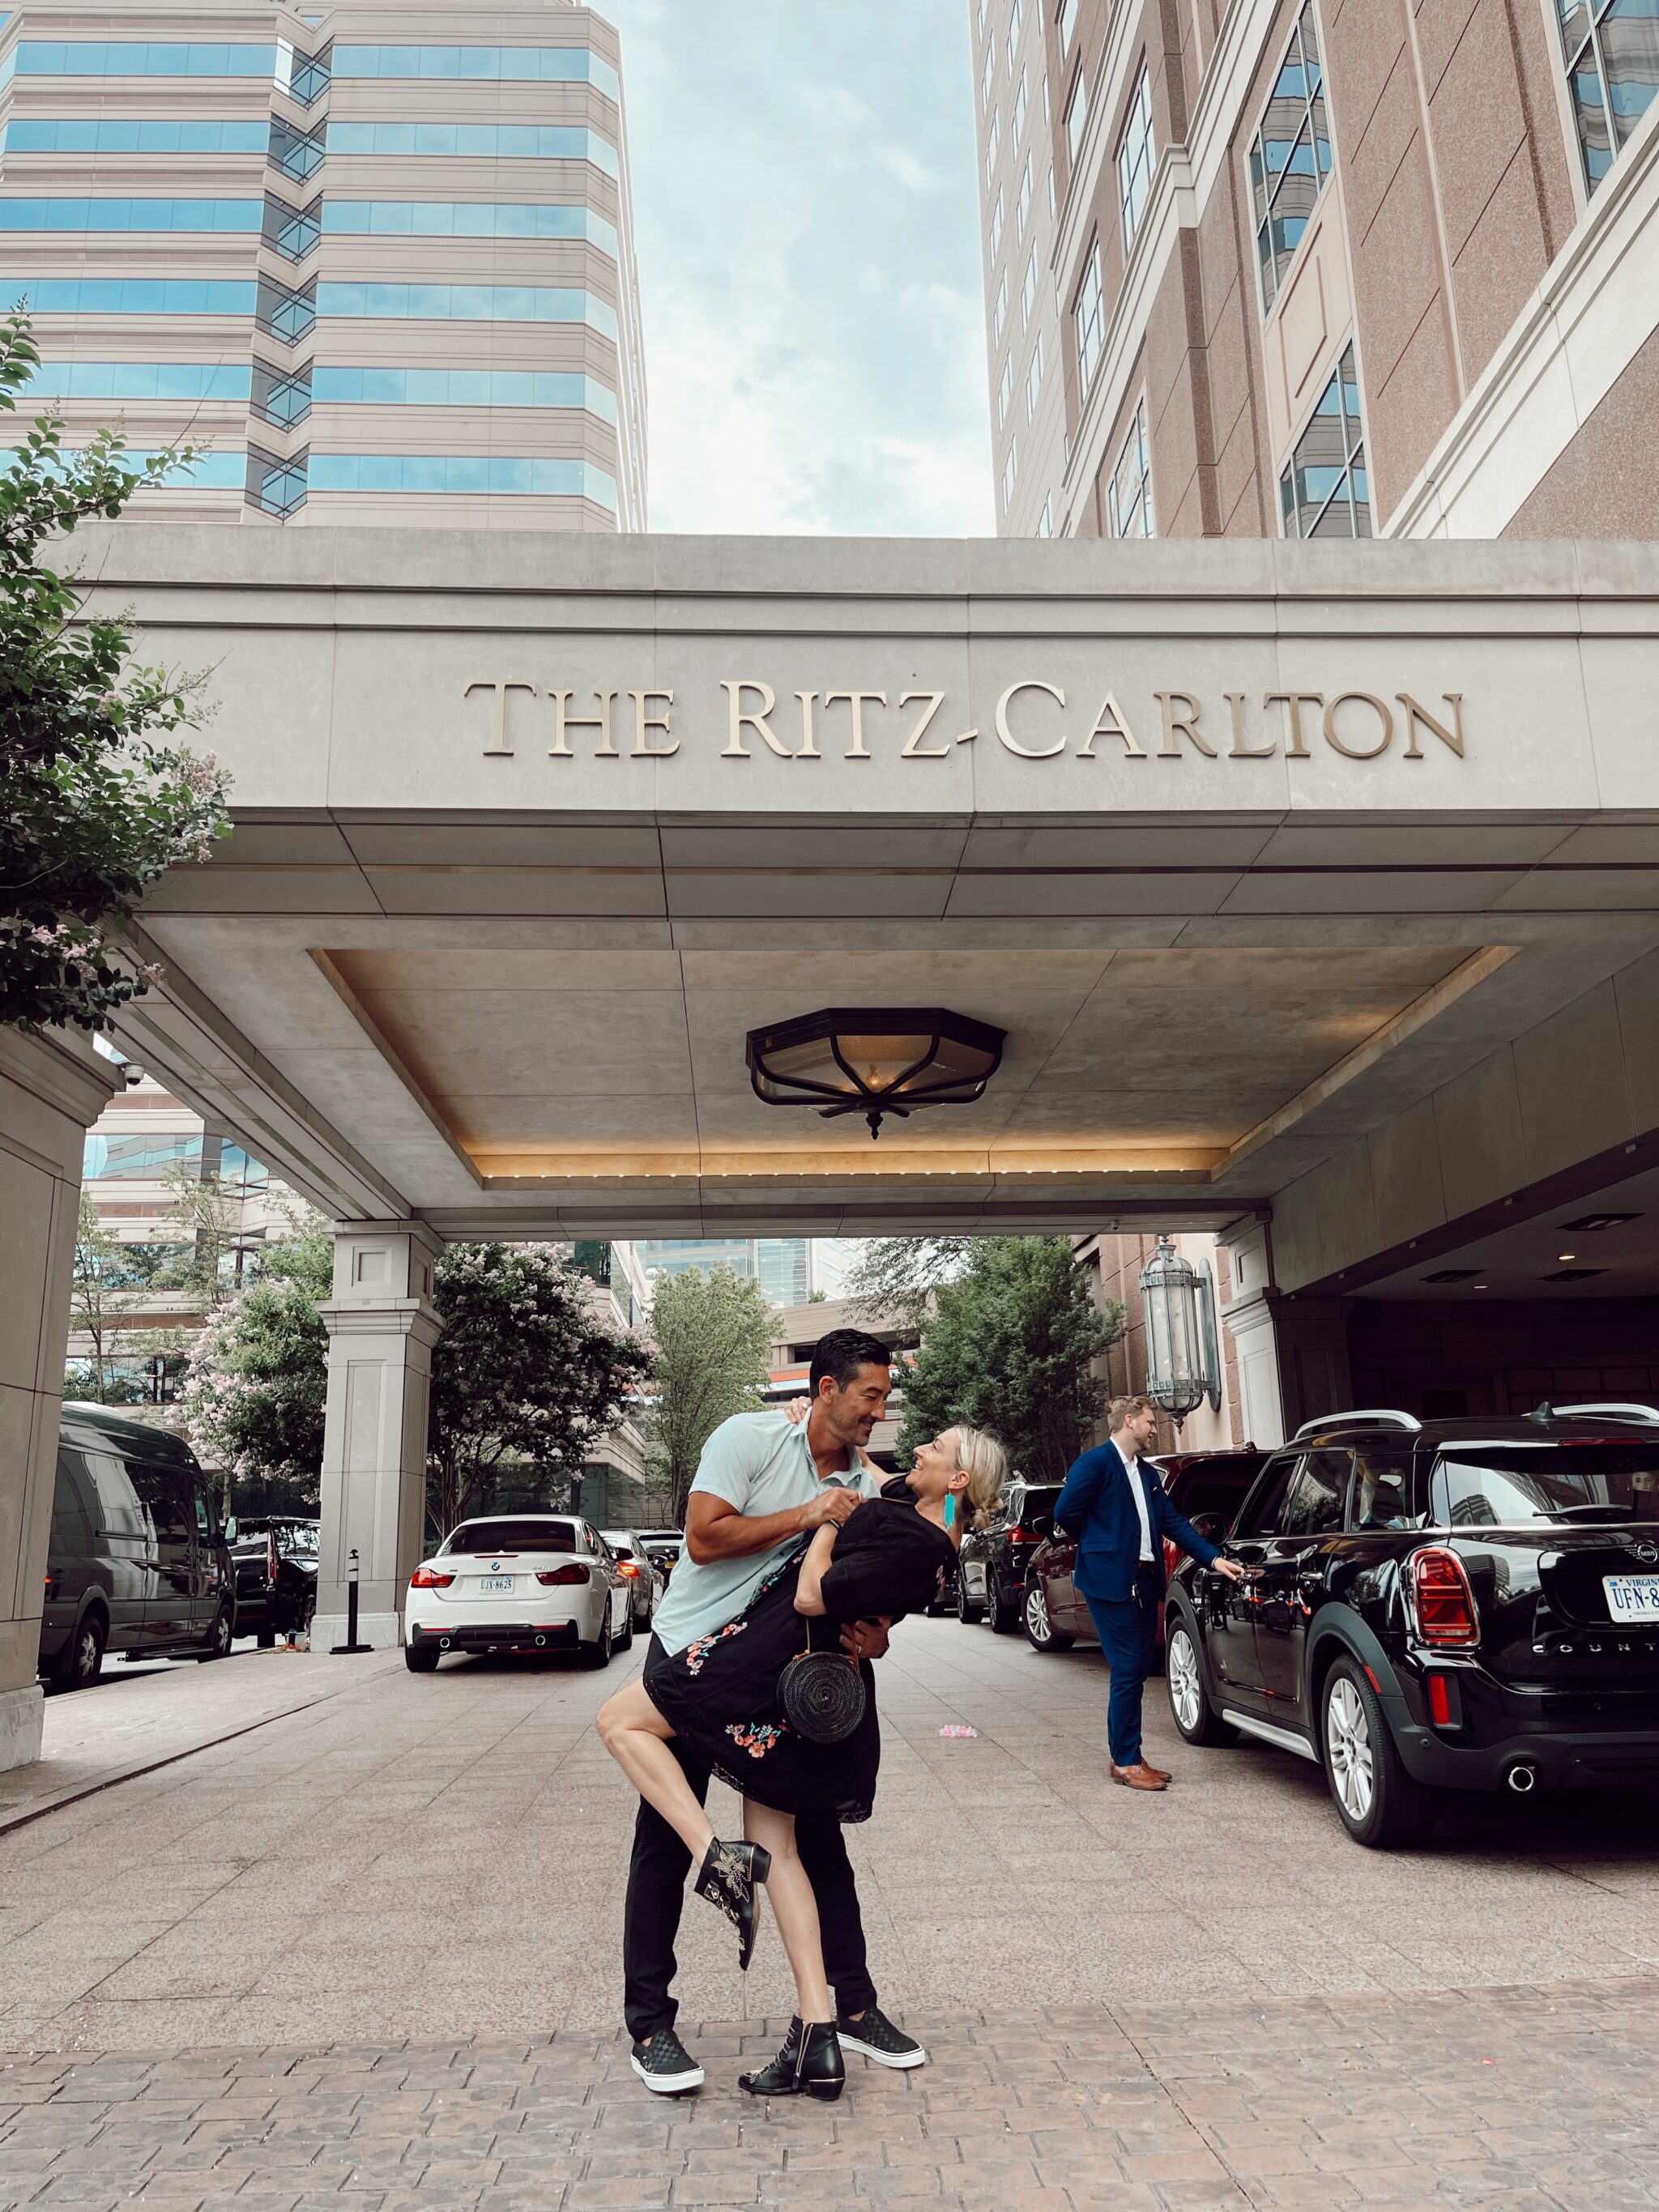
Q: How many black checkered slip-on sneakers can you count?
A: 2